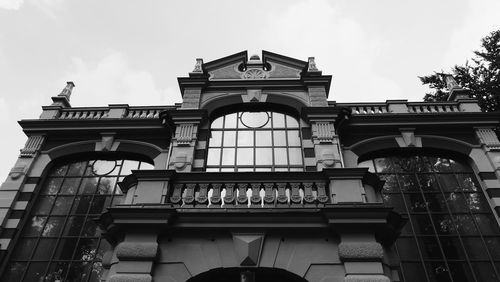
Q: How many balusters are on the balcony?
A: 12